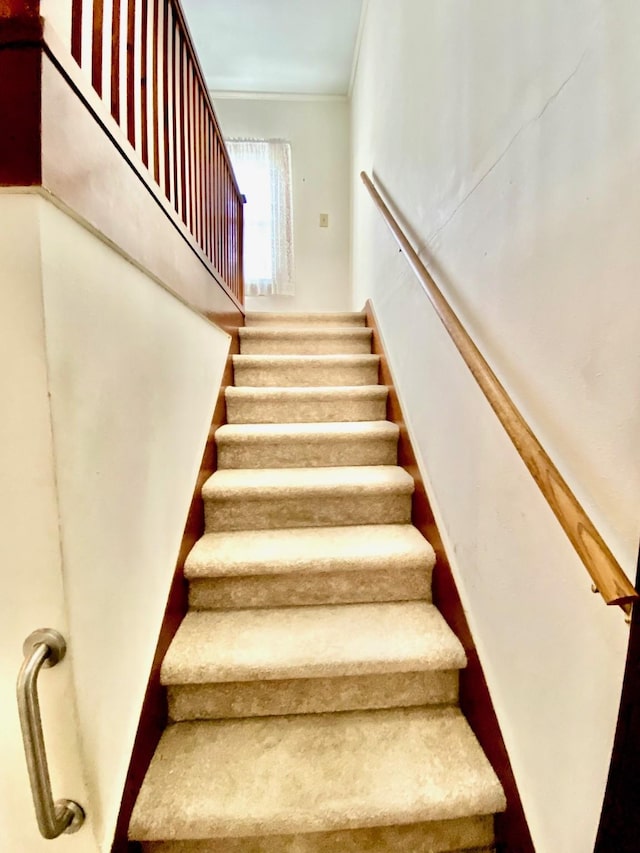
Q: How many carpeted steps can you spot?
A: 9